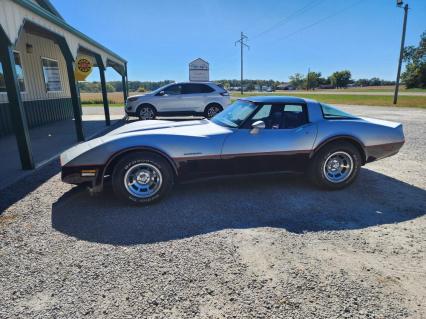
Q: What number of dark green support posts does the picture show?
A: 4